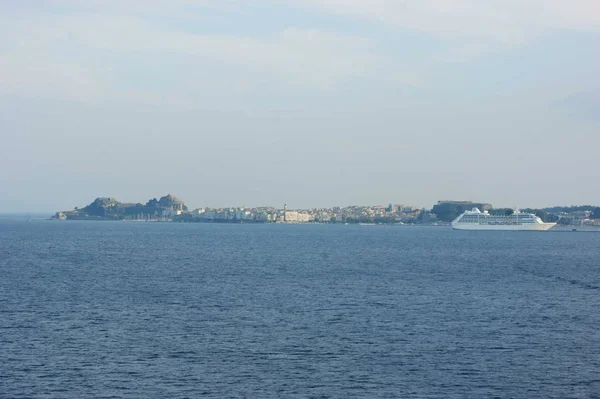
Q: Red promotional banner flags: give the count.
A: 0